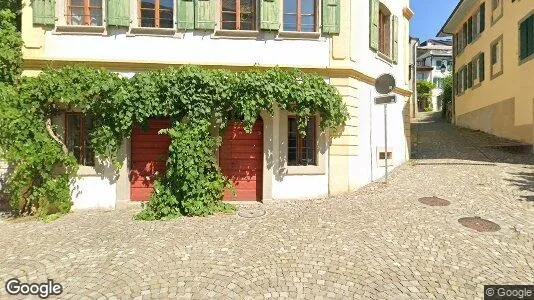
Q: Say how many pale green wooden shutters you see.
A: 8